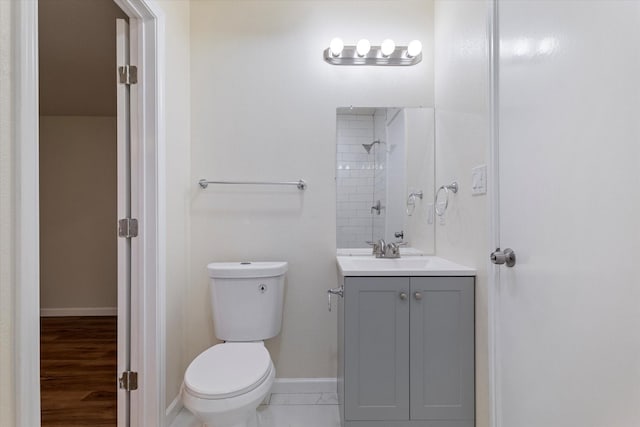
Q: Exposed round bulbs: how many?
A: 4